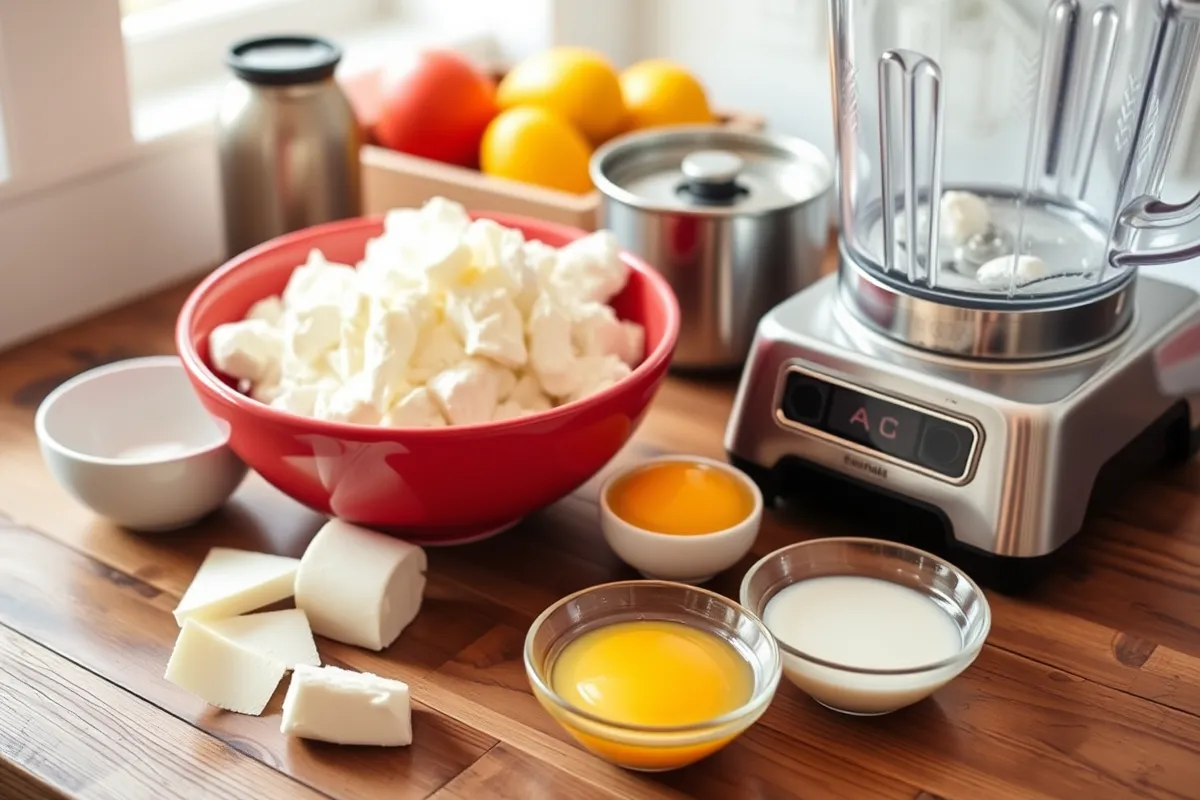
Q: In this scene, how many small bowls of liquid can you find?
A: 3